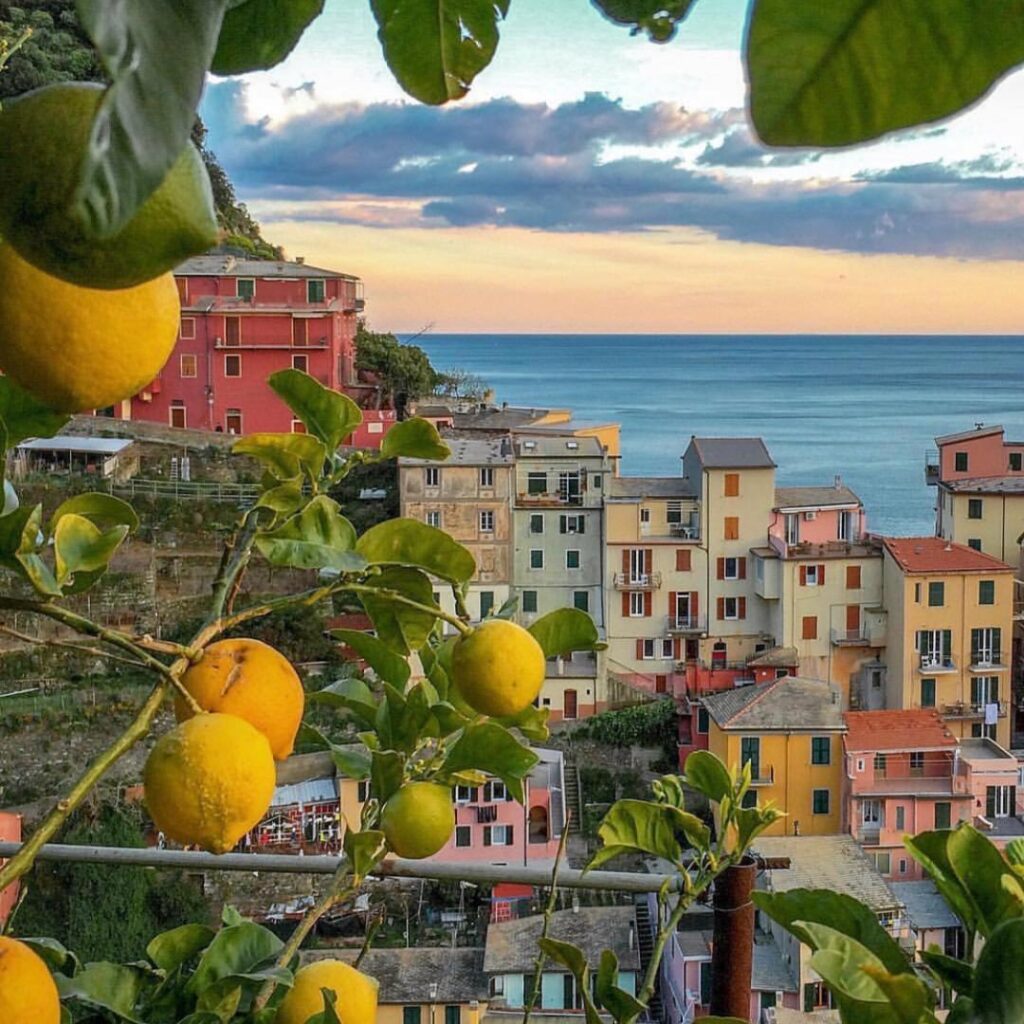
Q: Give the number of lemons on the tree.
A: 8